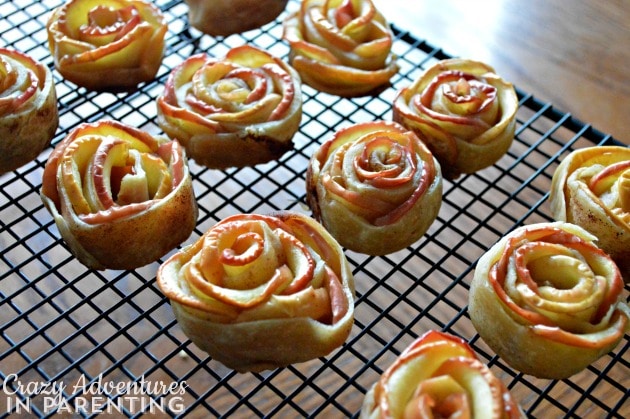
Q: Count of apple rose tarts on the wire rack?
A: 12